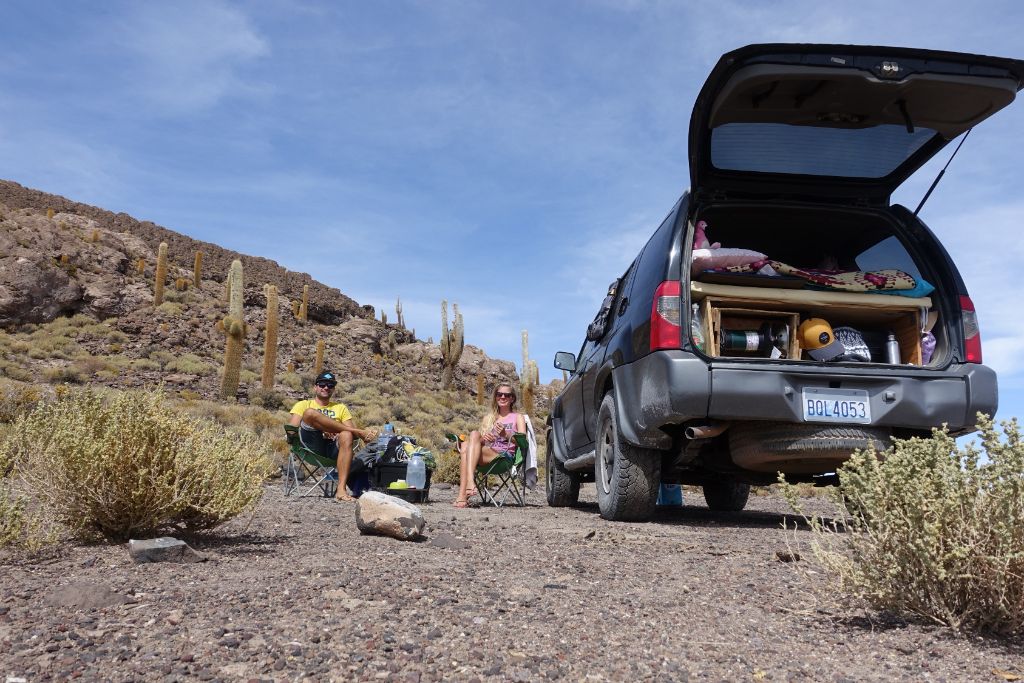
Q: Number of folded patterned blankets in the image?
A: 1